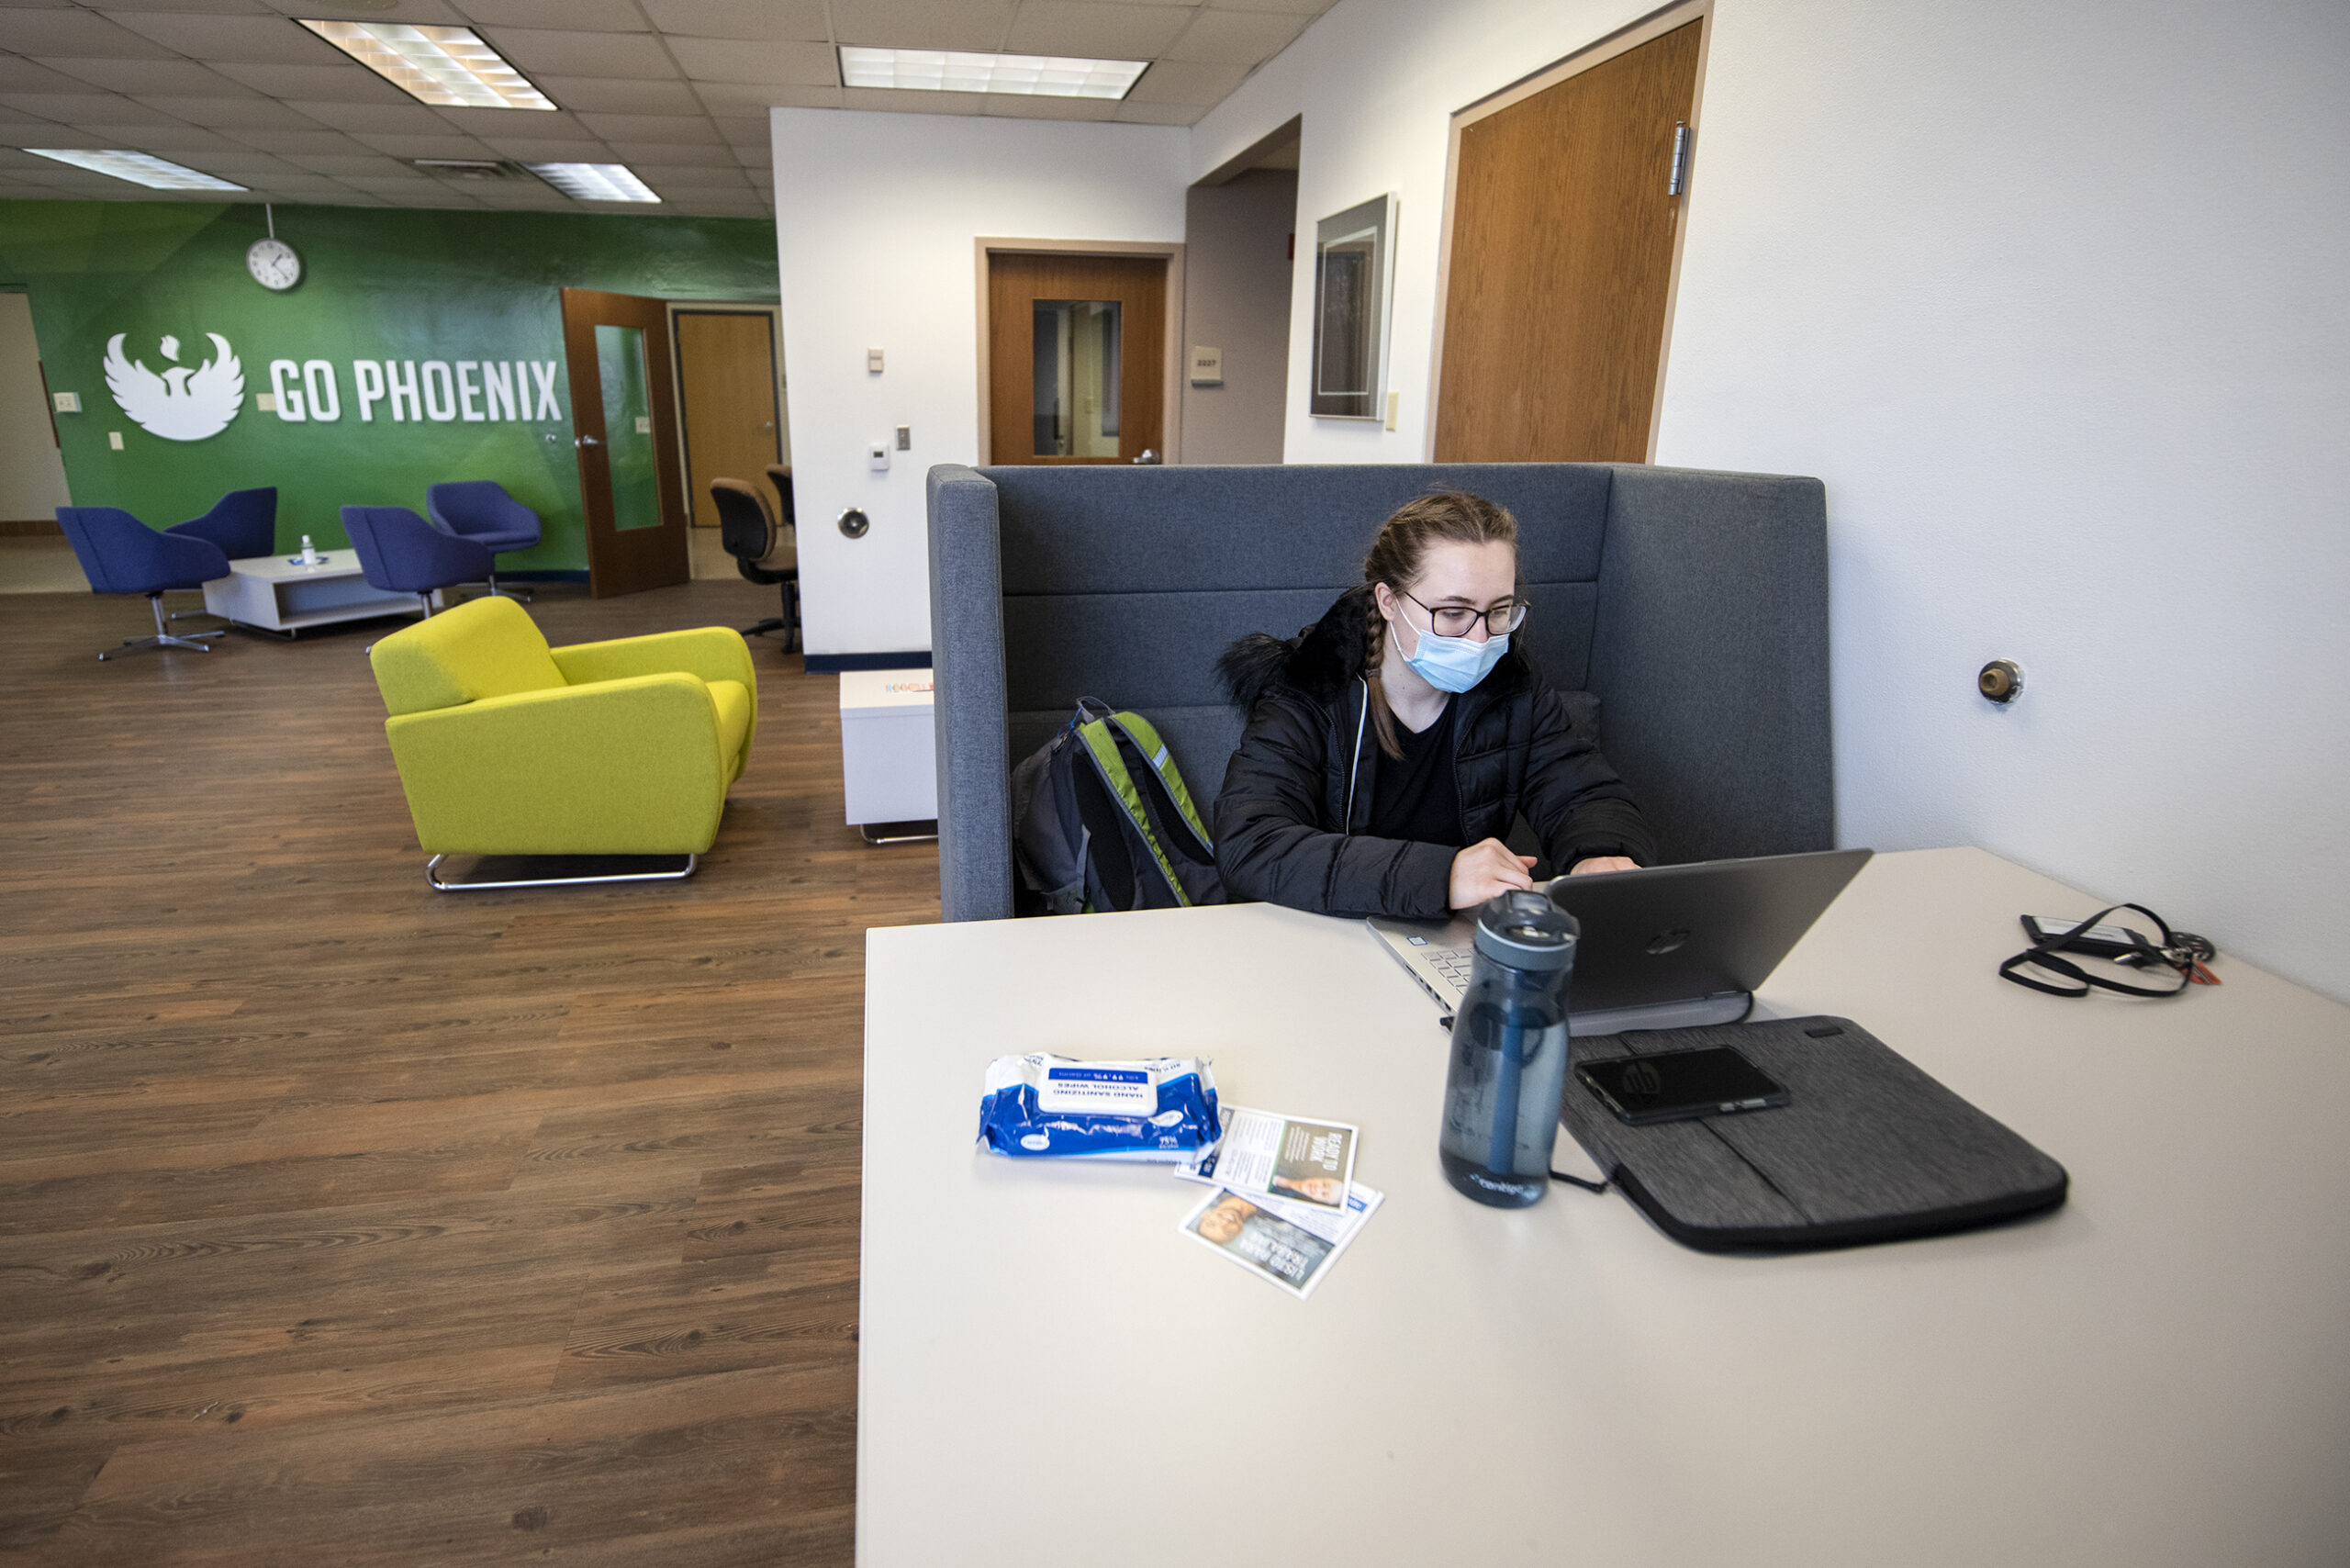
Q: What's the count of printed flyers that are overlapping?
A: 2